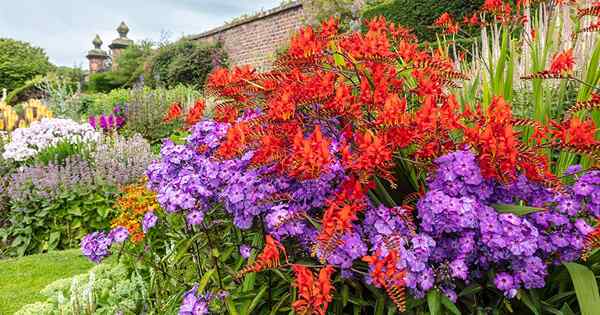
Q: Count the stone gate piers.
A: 2